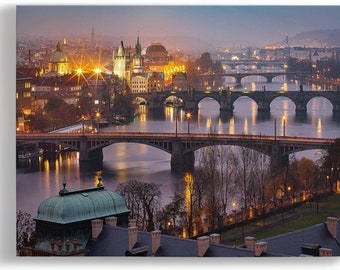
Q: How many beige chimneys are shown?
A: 11